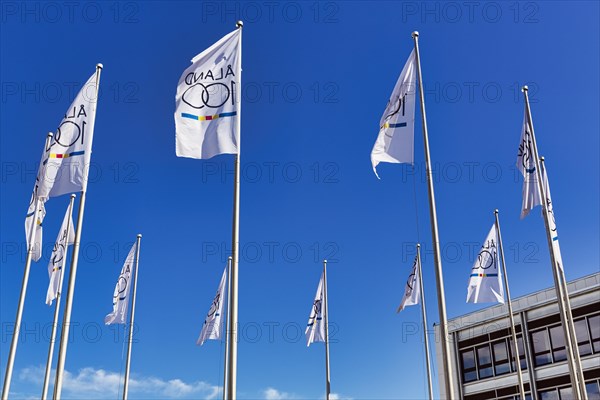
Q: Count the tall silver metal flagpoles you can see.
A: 12